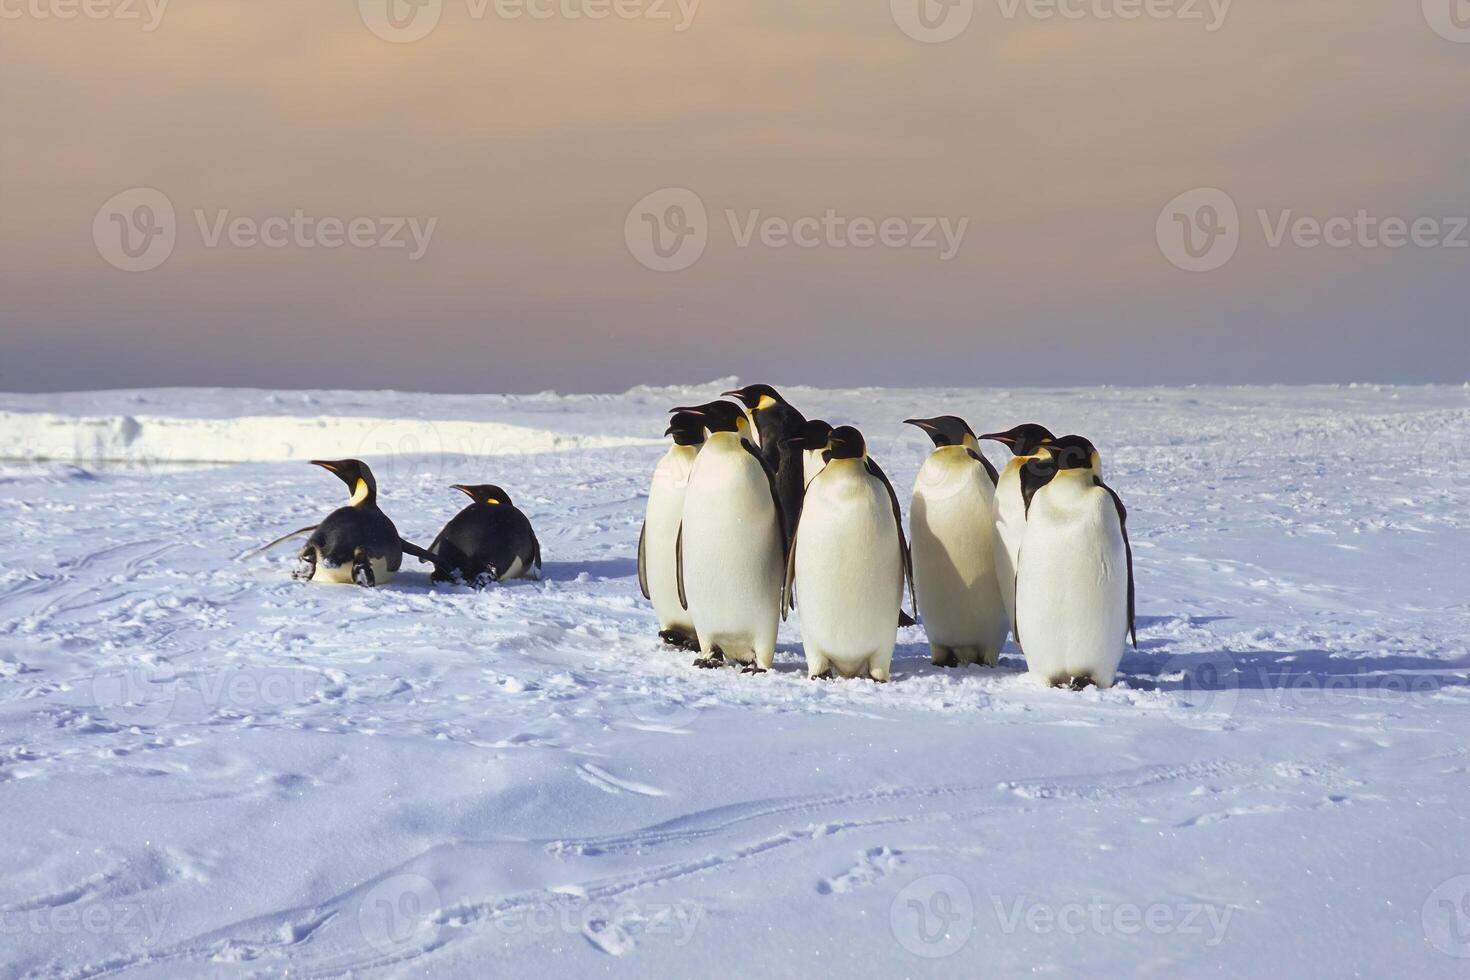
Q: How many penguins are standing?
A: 8